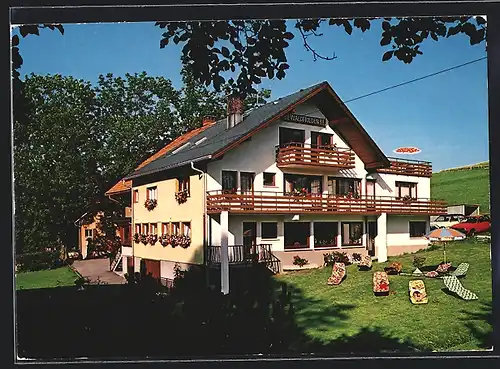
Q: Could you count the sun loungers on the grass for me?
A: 8